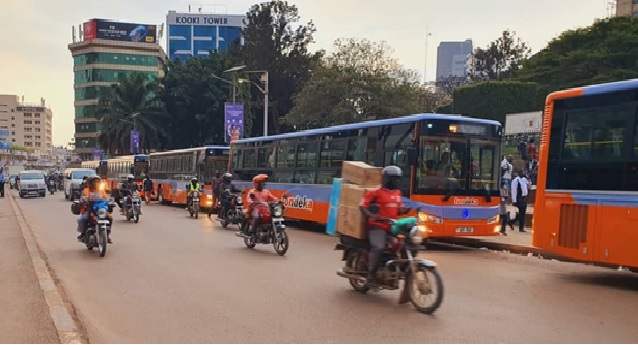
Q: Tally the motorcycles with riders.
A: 6